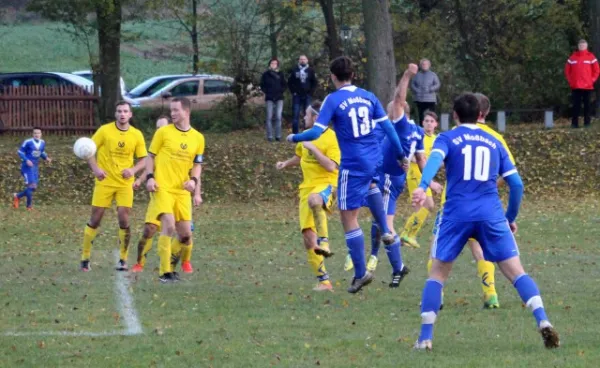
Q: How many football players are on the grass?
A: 10